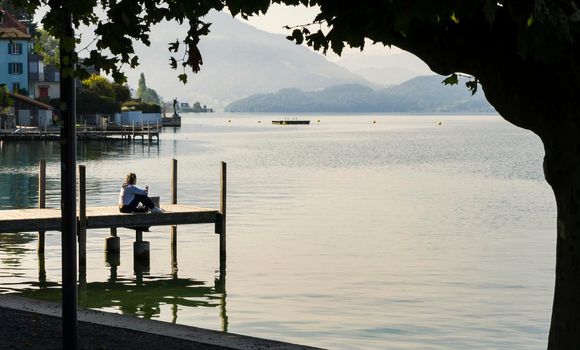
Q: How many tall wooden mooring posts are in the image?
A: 4